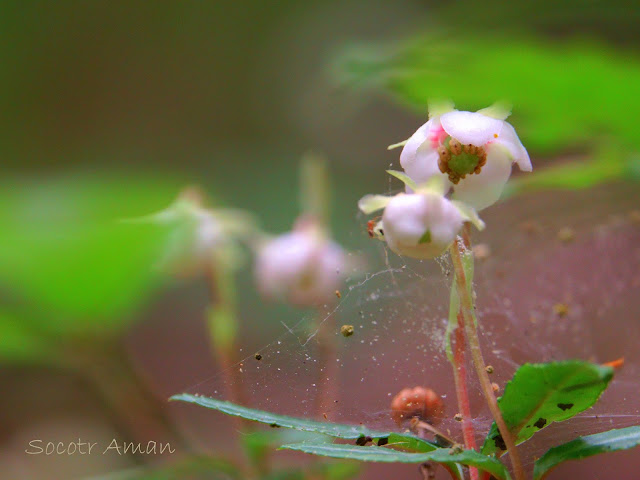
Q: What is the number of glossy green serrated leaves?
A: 4